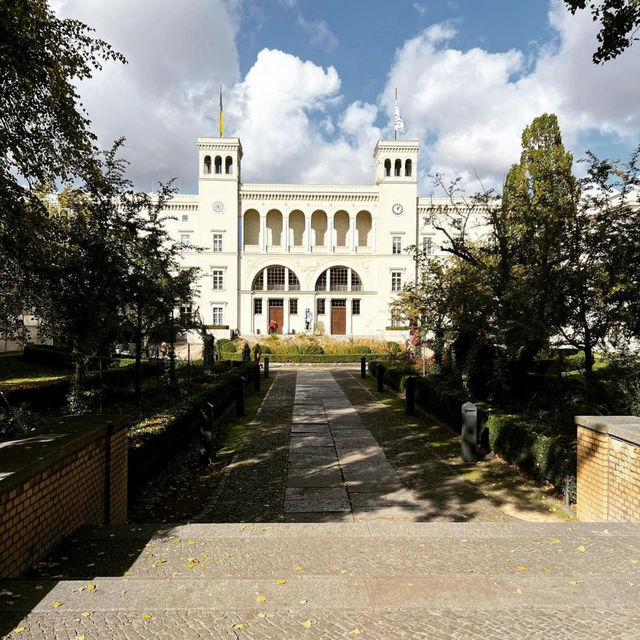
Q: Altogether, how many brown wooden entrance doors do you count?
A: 2